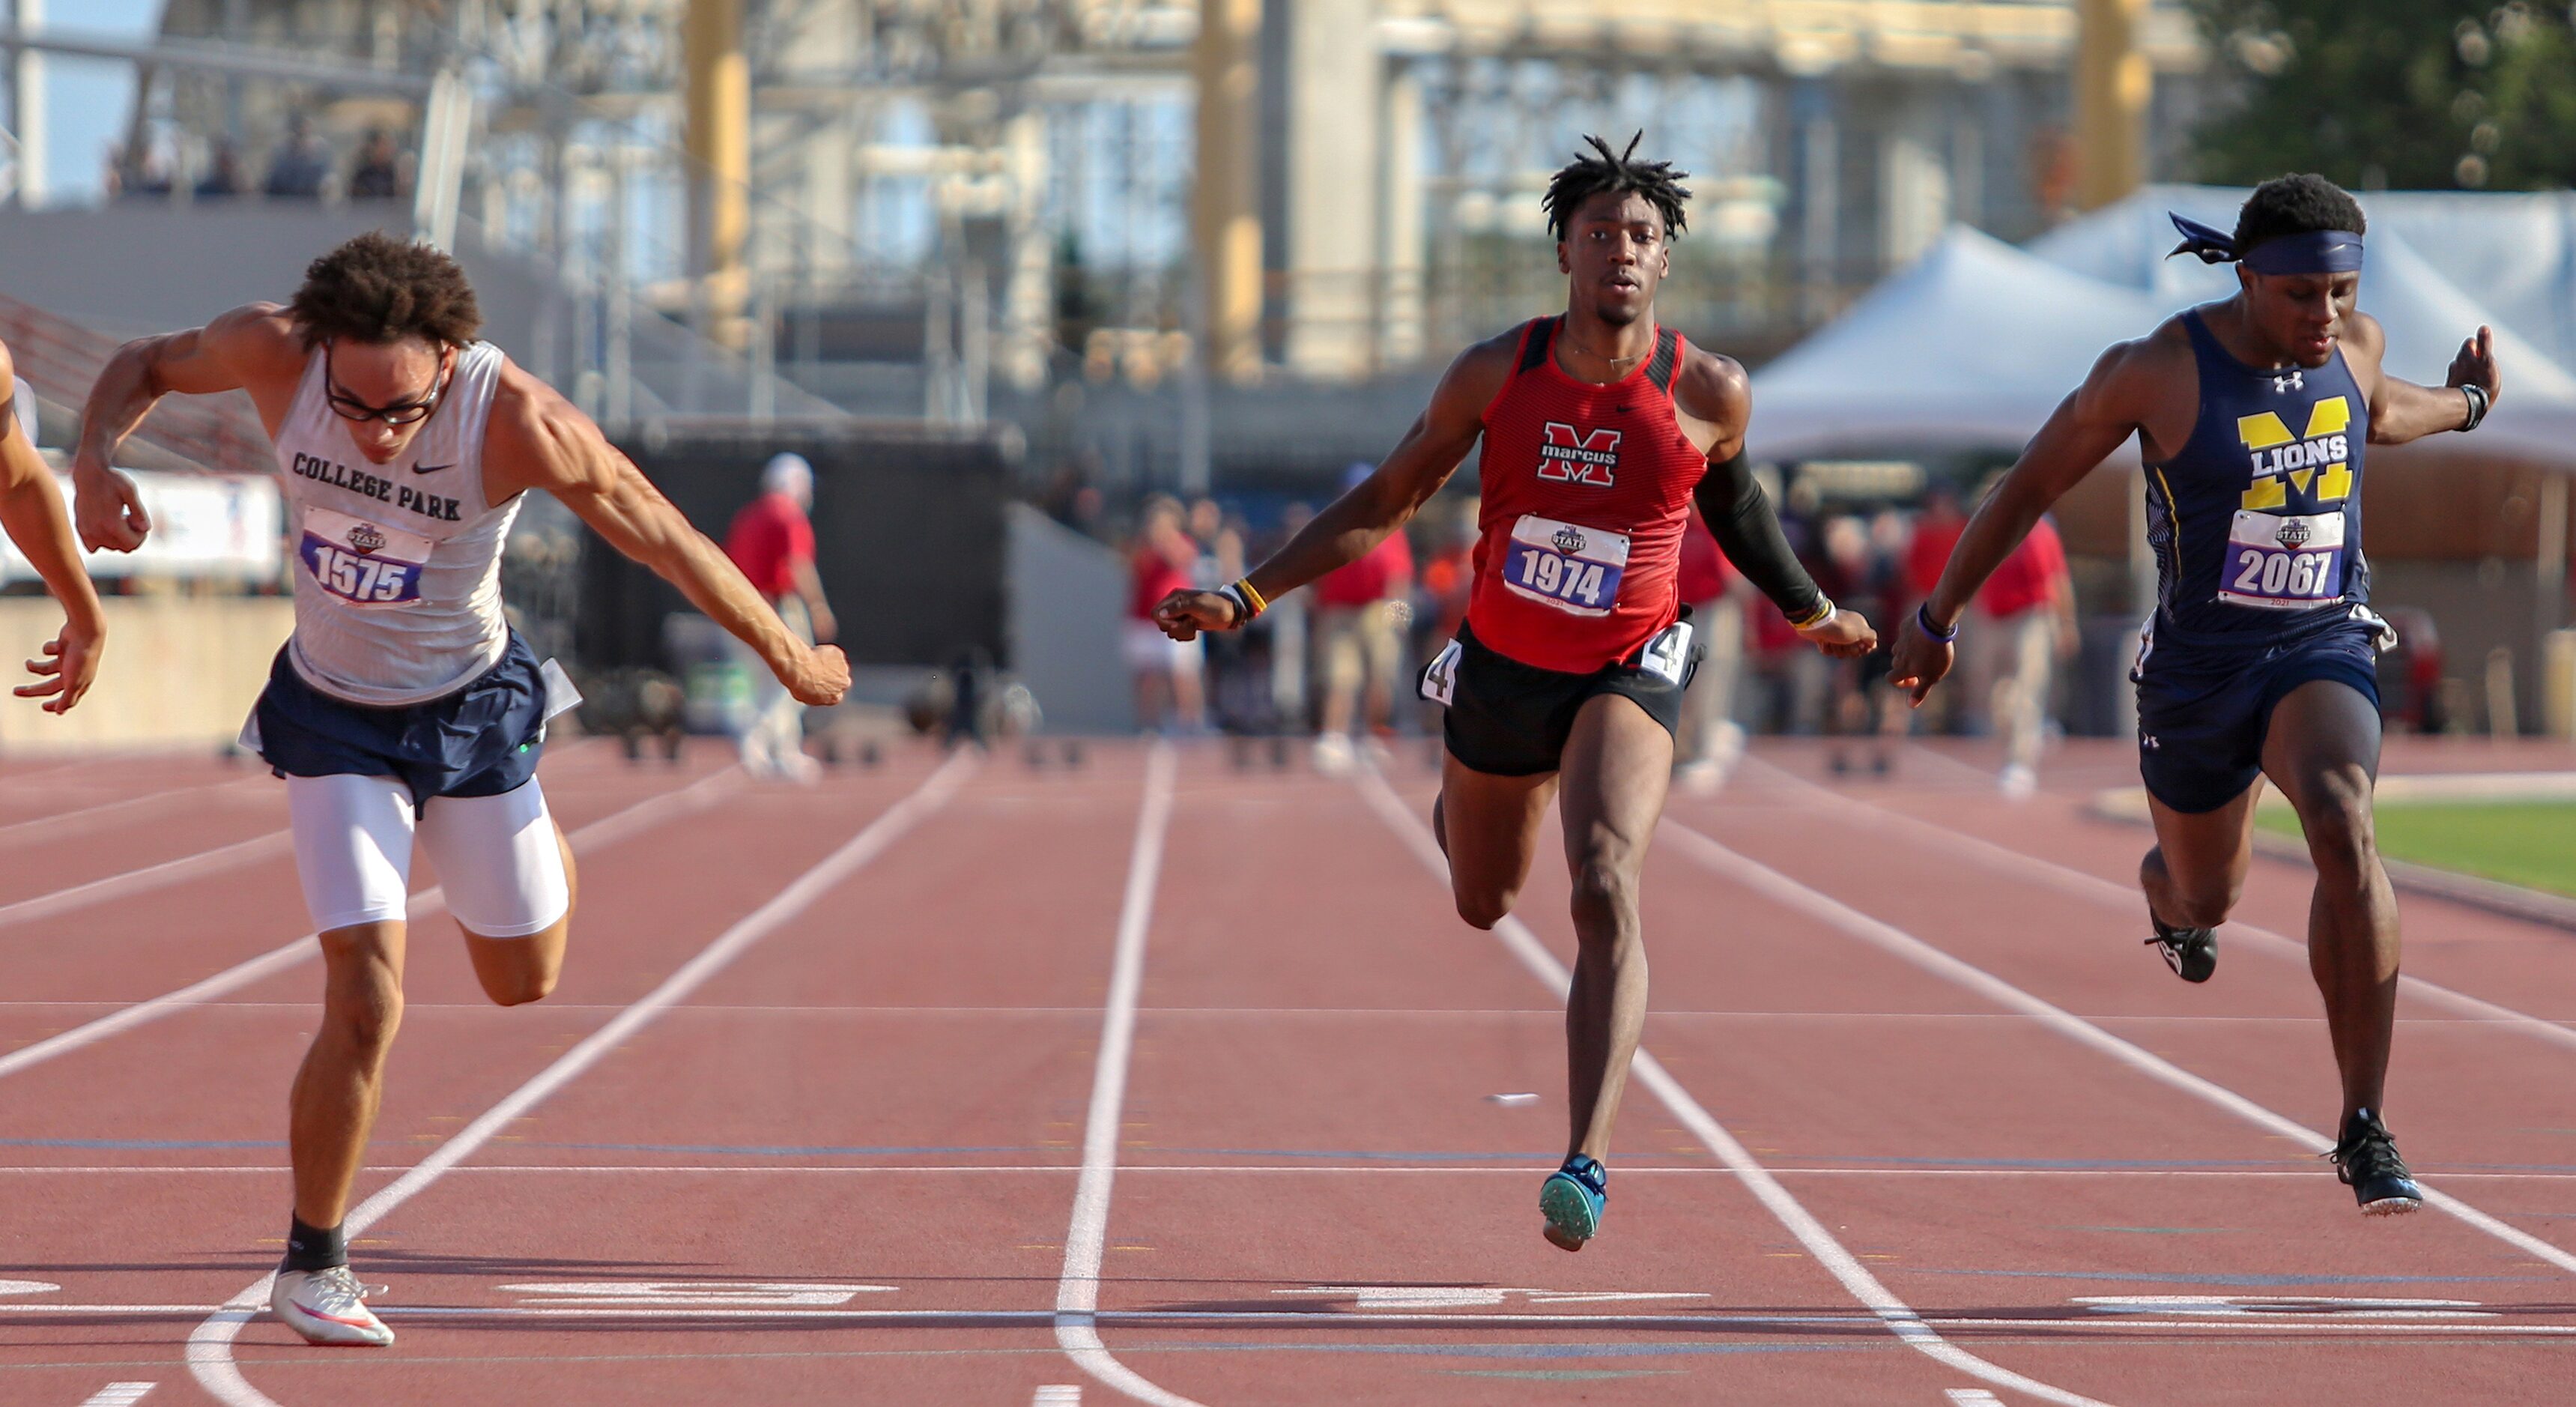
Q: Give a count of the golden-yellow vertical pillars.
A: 3